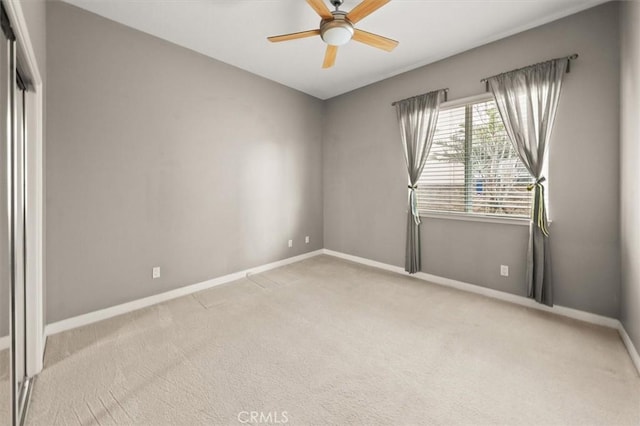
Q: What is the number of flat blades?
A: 5